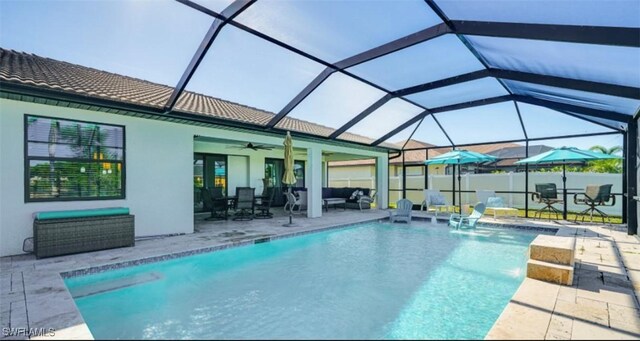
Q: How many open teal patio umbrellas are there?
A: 2